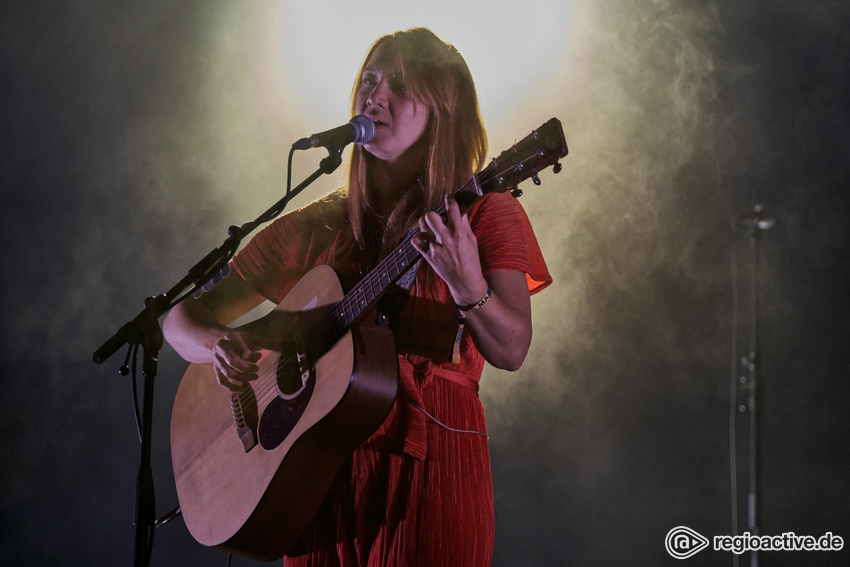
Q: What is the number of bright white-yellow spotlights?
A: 1